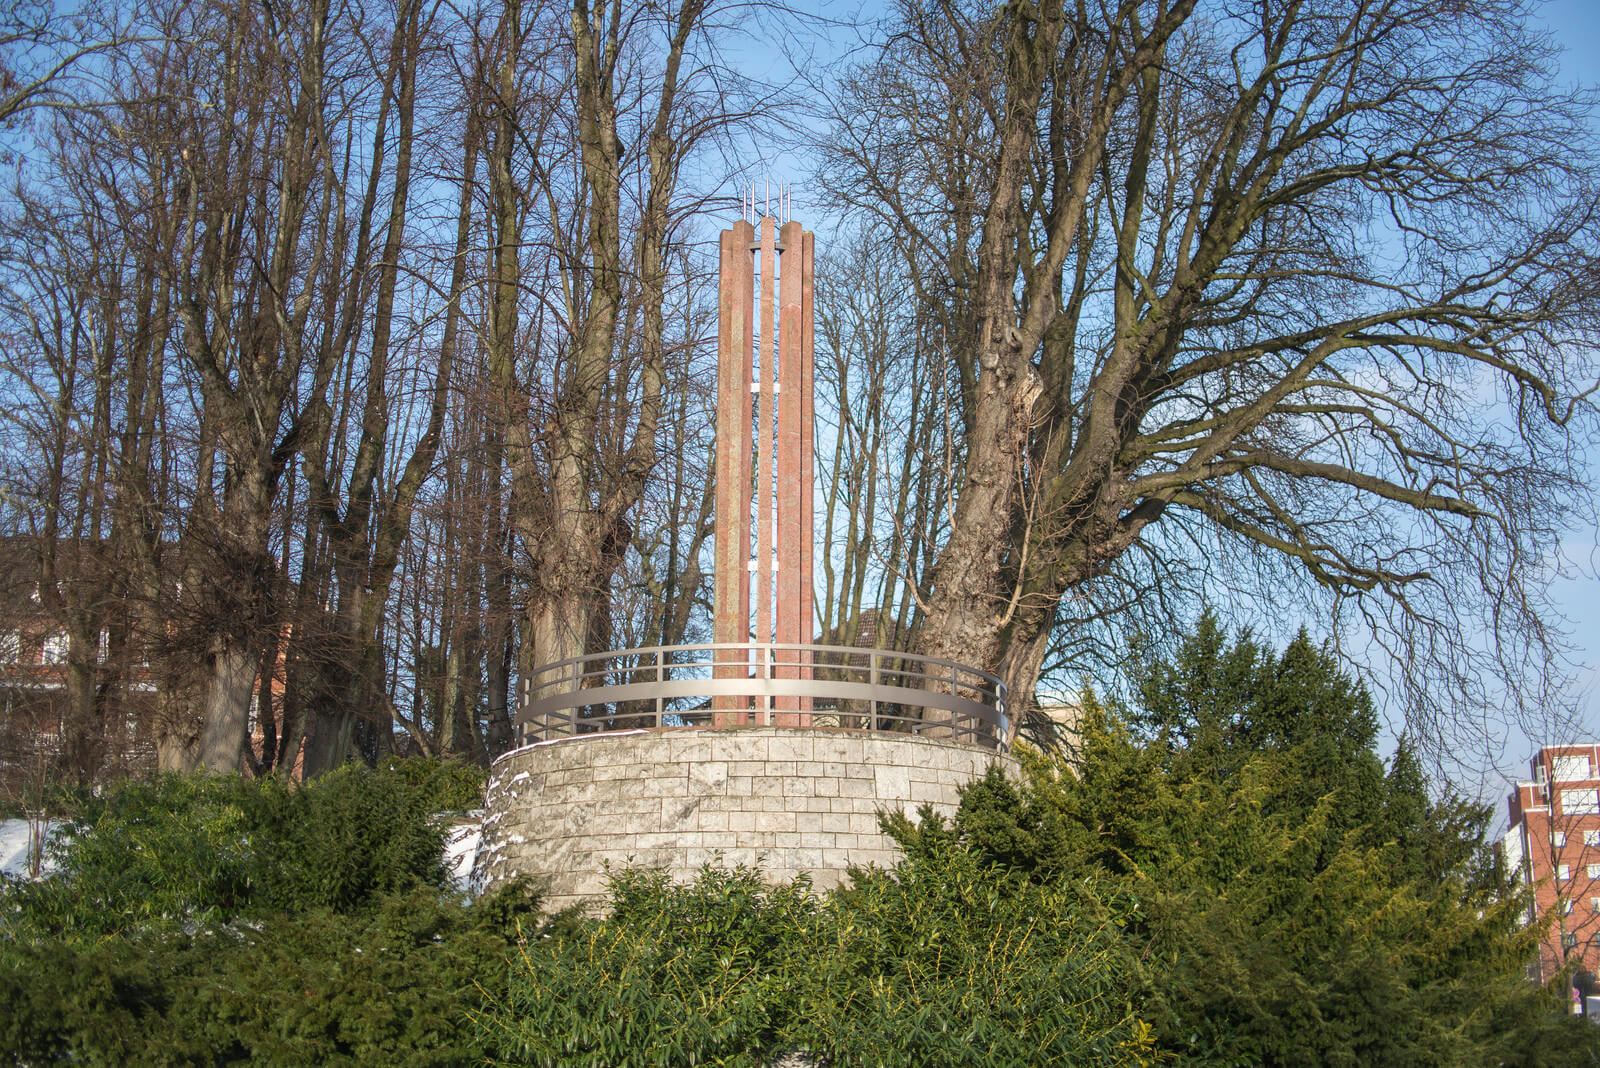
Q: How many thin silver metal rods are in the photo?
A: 5